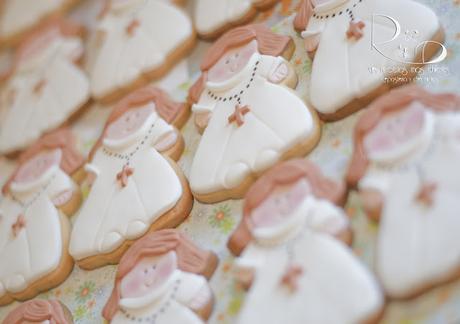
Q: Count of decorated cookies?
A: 12